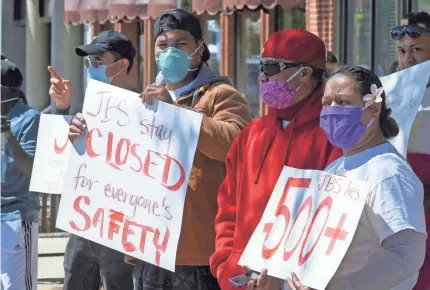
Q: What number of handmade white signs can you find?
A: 4